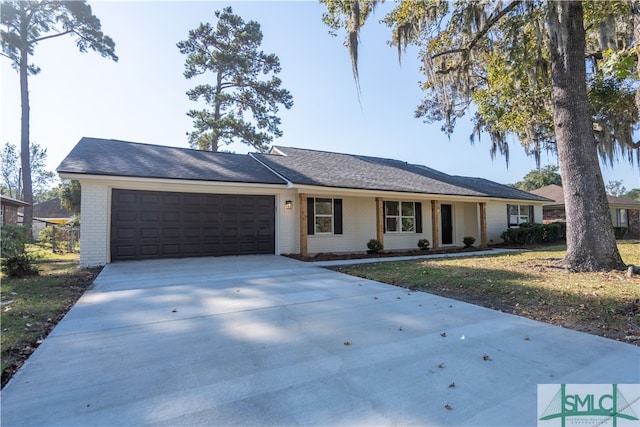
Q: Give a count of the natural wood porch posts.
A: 4